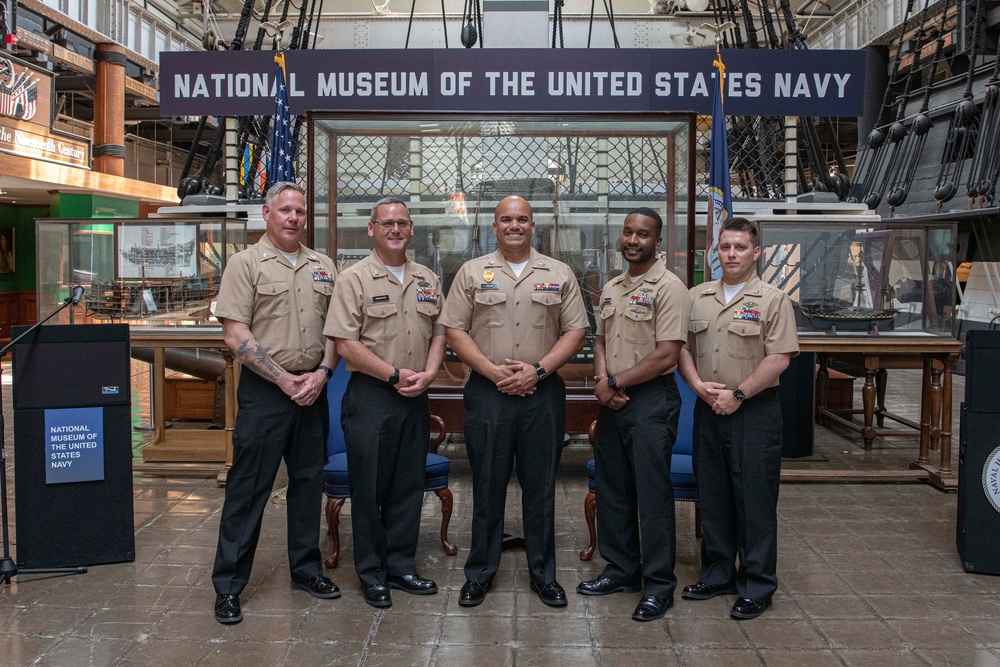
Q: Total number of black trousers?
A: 5